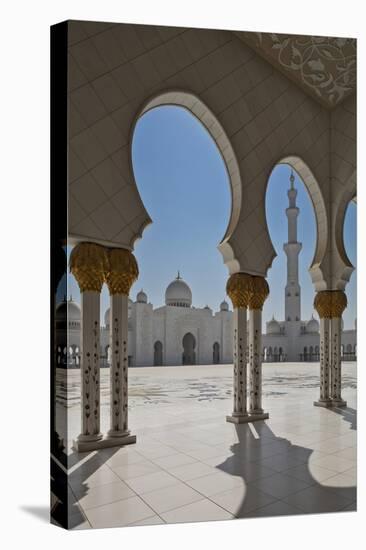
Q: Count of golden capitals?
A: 6